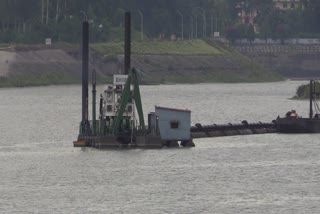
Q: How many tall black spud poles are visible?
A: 2